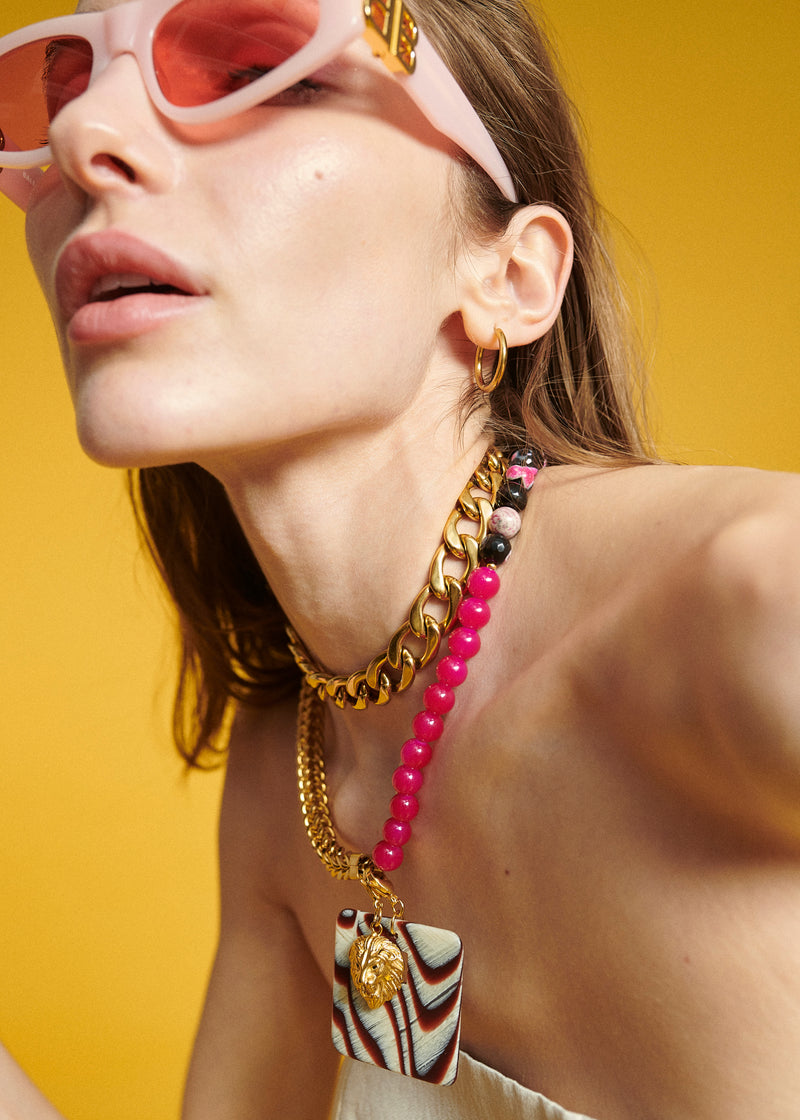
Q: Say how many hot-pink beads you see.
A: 11